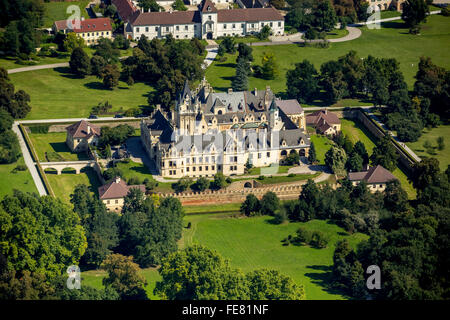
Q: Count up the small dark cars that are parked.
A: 2